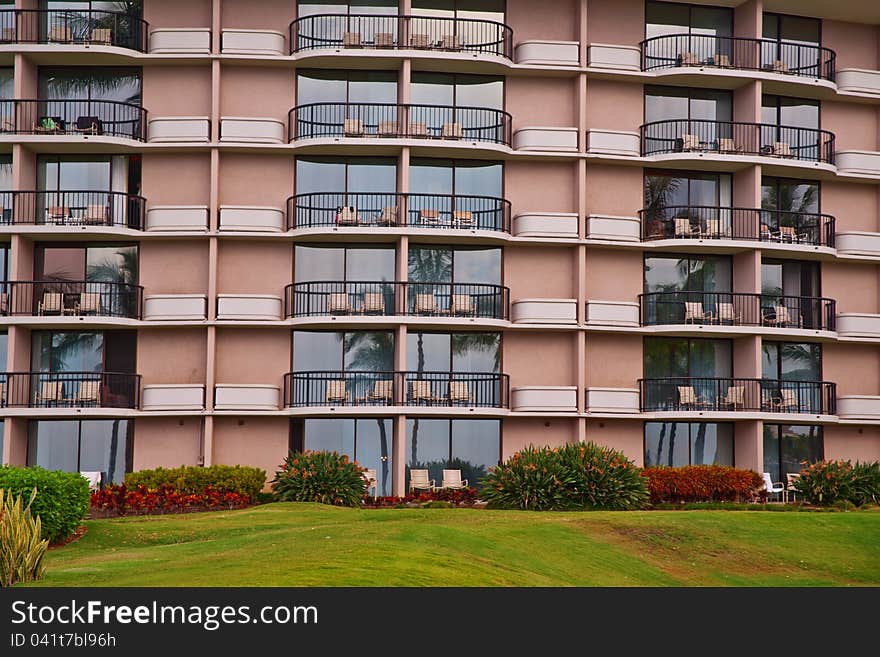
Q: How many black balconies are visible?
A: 15